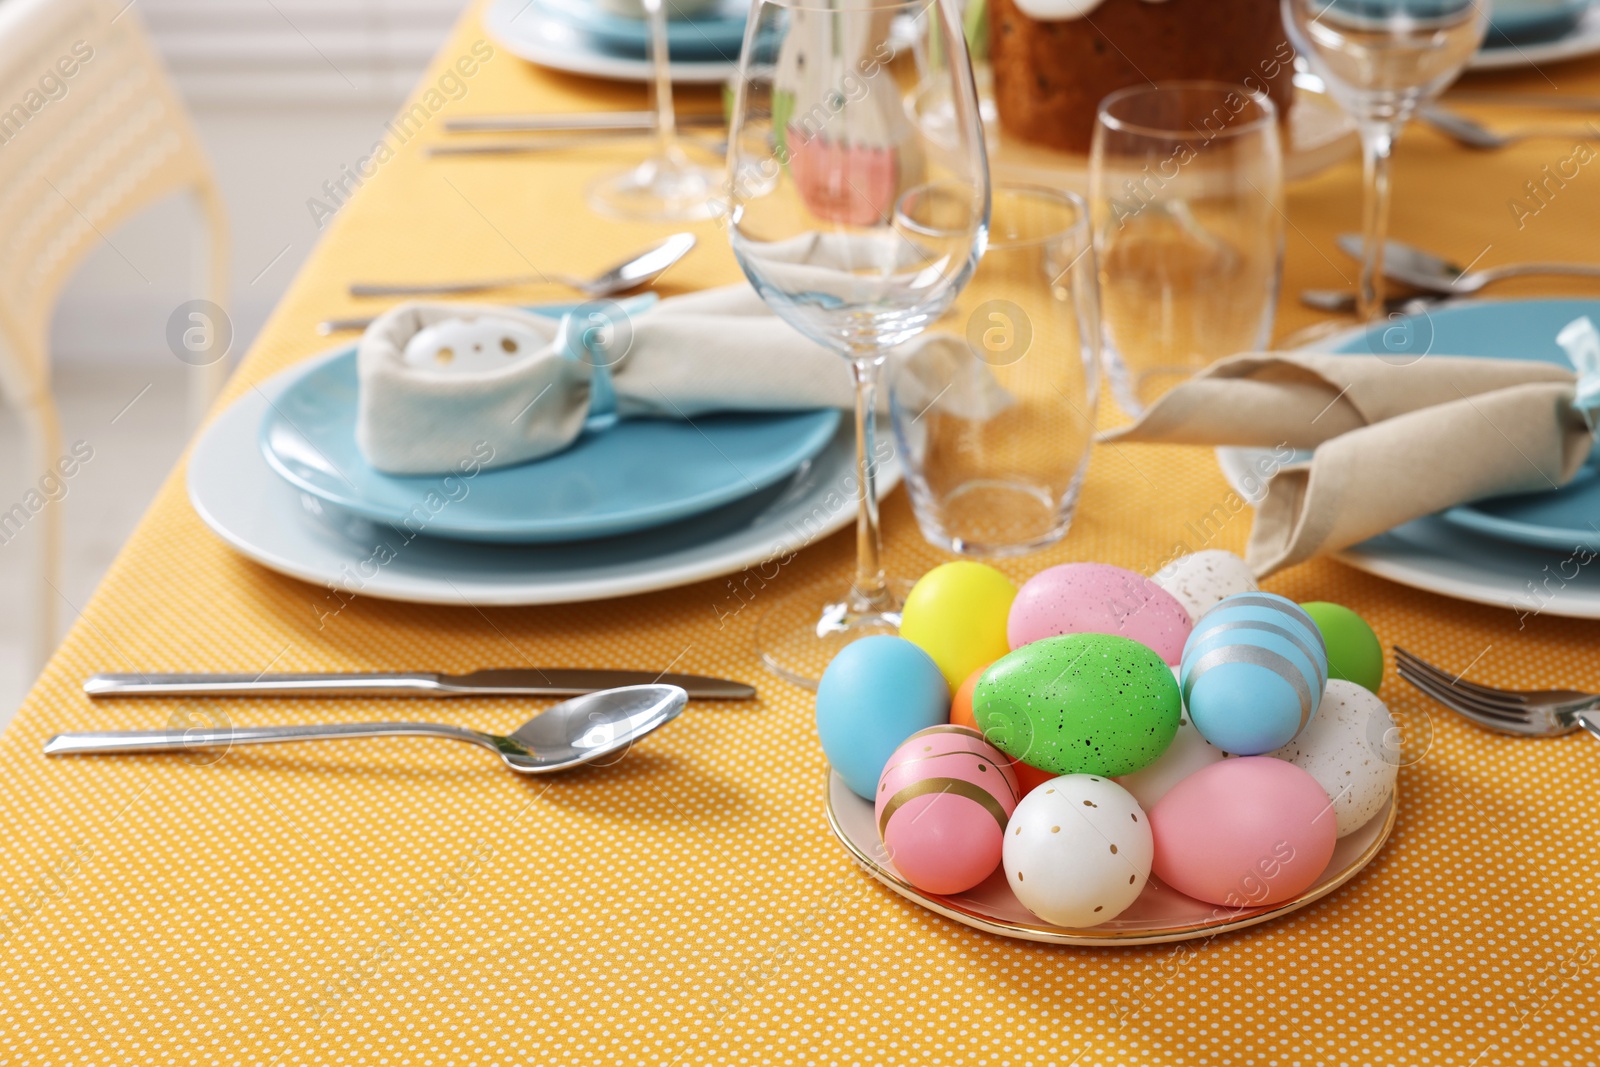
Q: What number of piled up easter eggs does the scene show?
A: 13